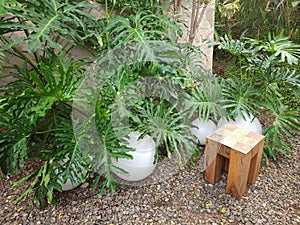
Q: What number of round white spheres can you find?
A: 4